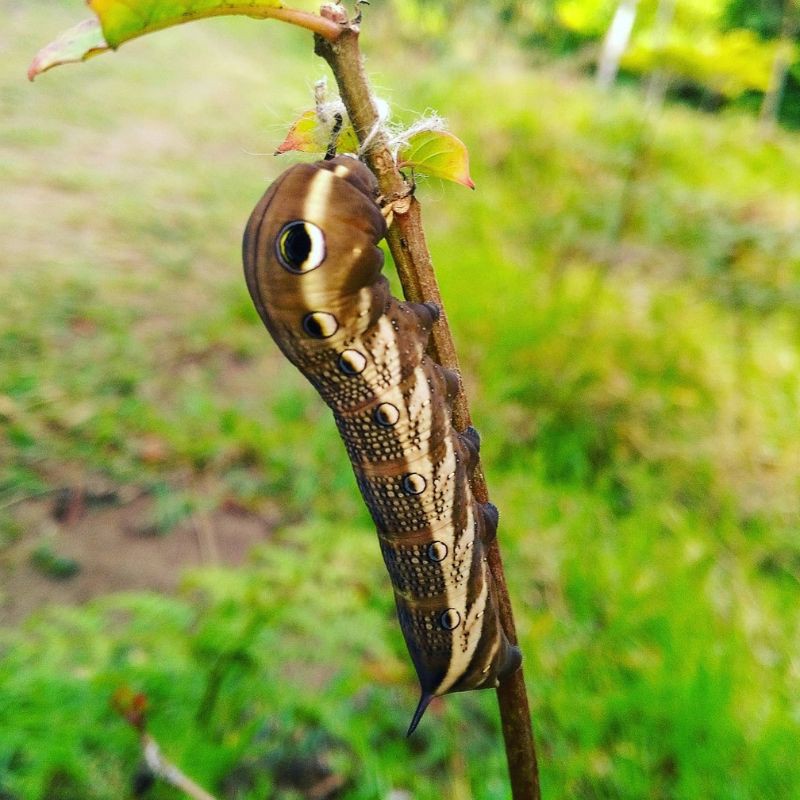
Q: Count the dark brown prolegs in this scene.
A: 5